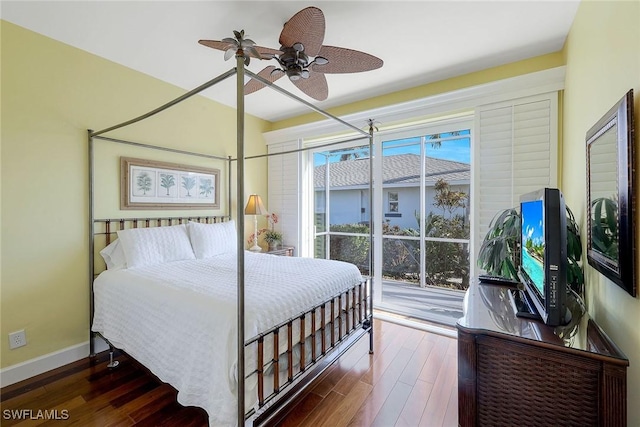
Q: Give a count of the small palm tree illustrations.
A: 4